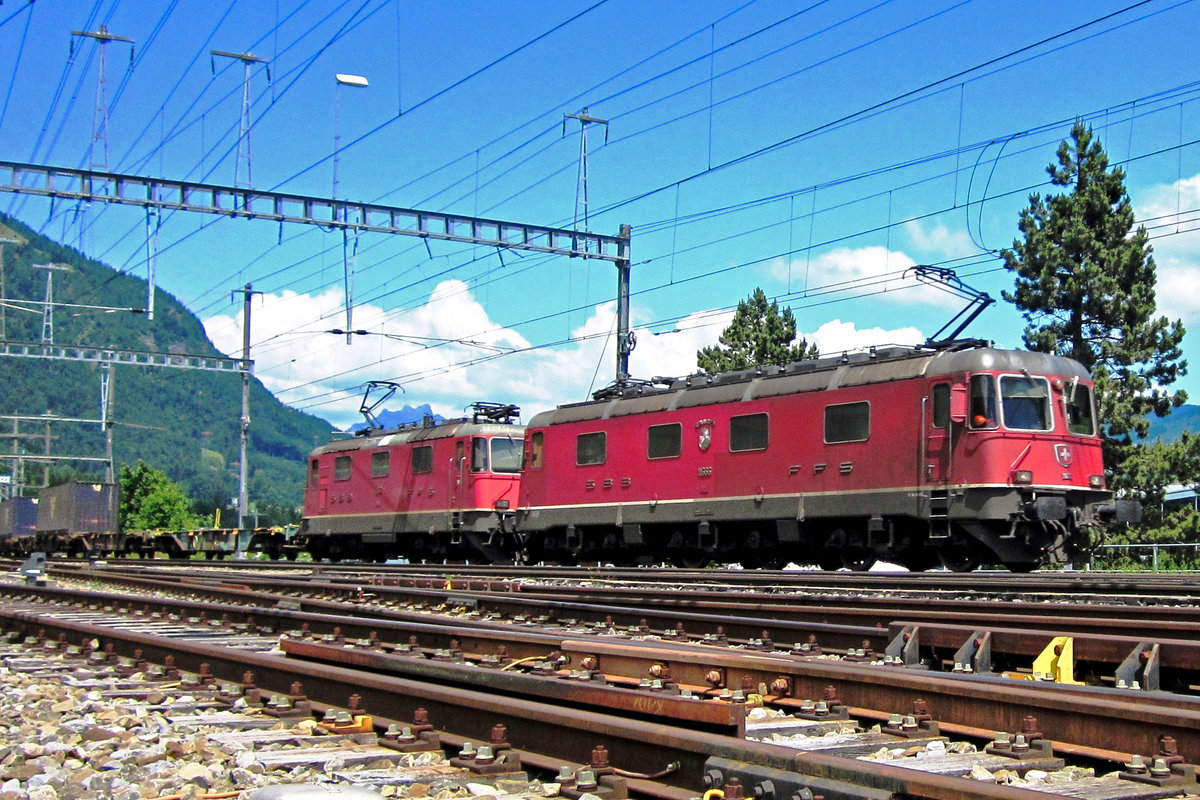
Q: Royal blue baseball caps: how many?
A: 0